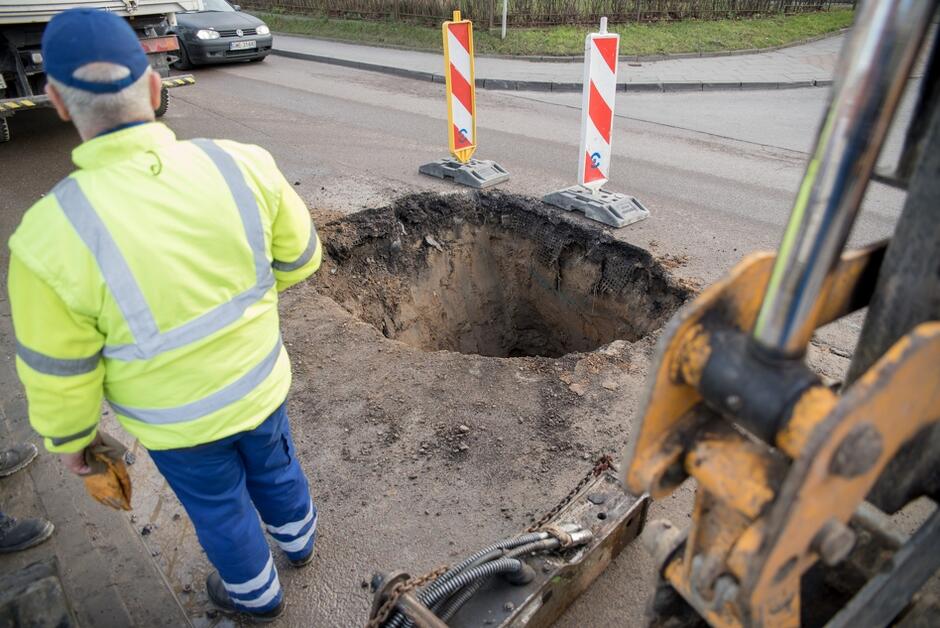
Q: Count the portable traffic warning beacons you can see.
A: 2